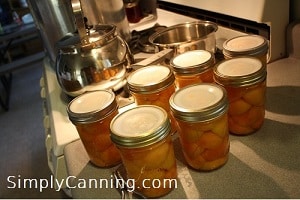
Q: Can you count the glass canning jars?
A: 7